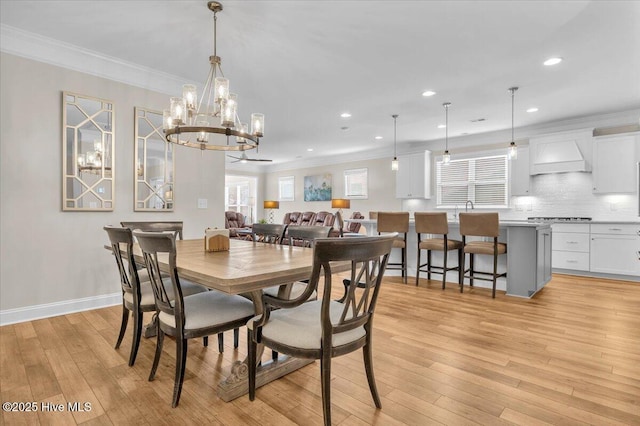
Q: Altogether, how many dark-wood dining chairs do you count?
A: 6